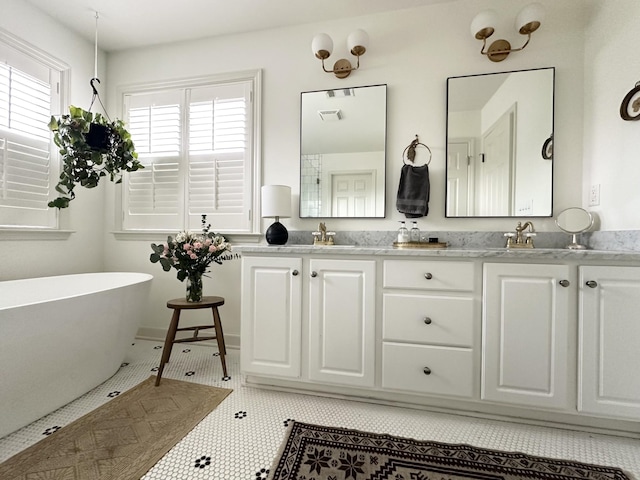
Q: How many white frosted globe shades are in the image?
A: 4